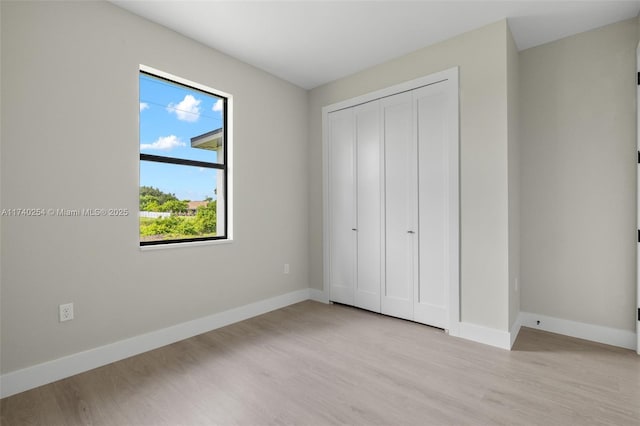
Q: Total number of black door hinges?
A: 4